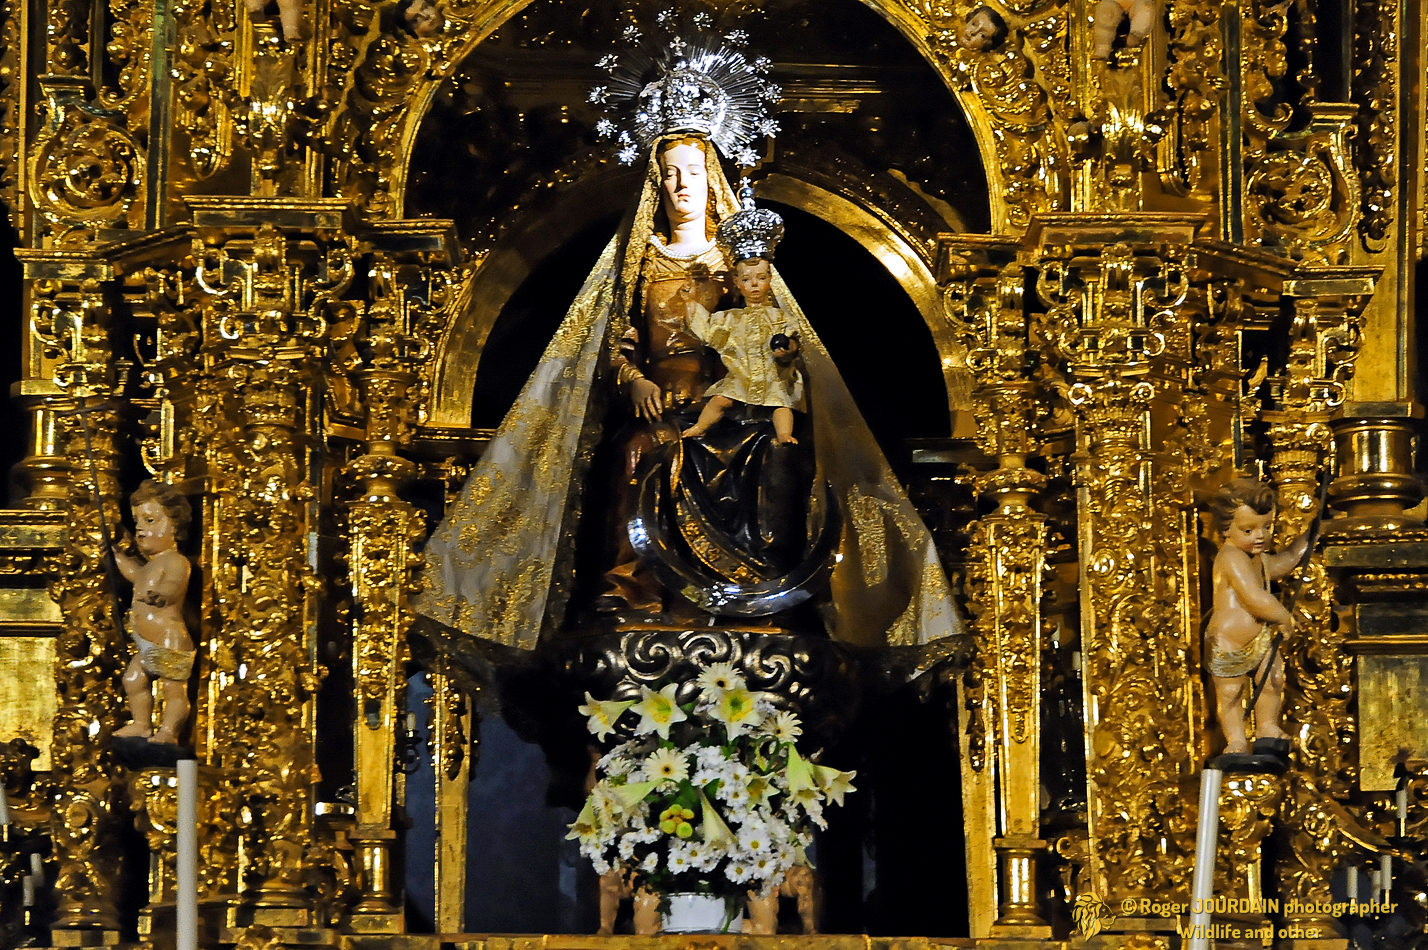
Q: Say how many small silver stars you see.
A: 12